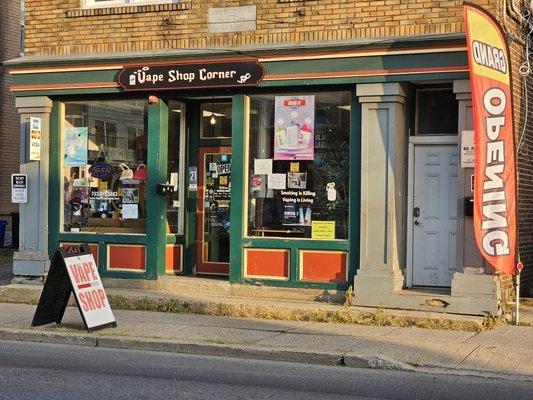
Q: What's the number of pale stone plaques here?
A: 1